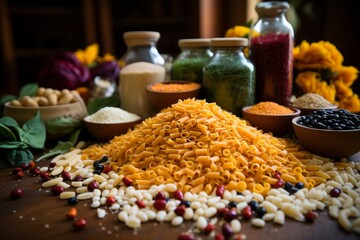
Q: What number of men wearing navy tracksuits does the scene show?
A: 0